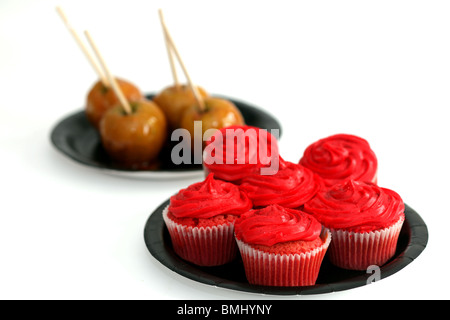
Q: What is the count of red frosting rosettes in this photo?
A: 6